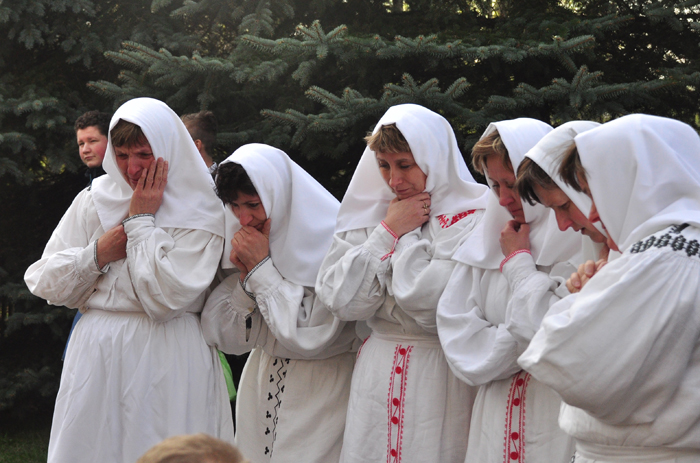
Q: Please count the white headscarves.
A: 6